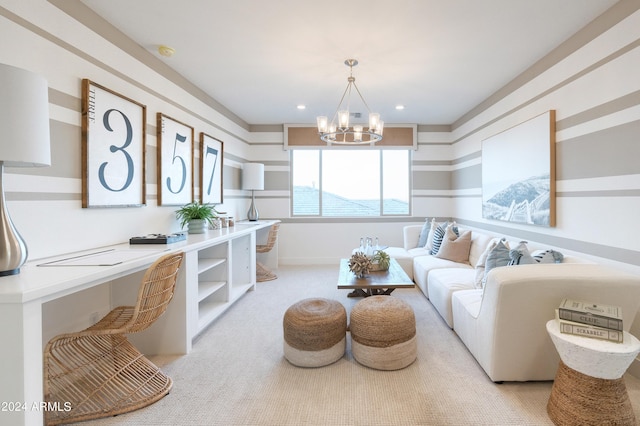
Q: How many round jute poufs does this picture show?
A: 2